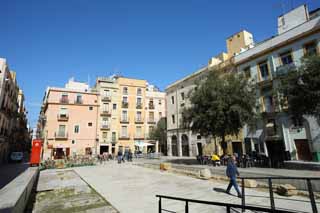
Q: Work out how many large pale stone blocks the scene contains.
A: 4